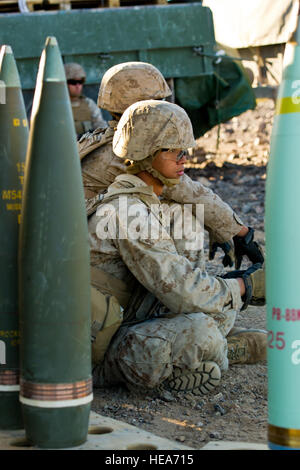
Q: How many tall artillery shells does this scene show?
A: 3